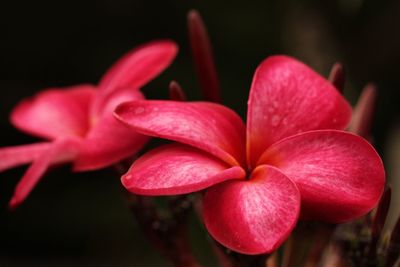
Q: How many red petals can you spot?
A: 10